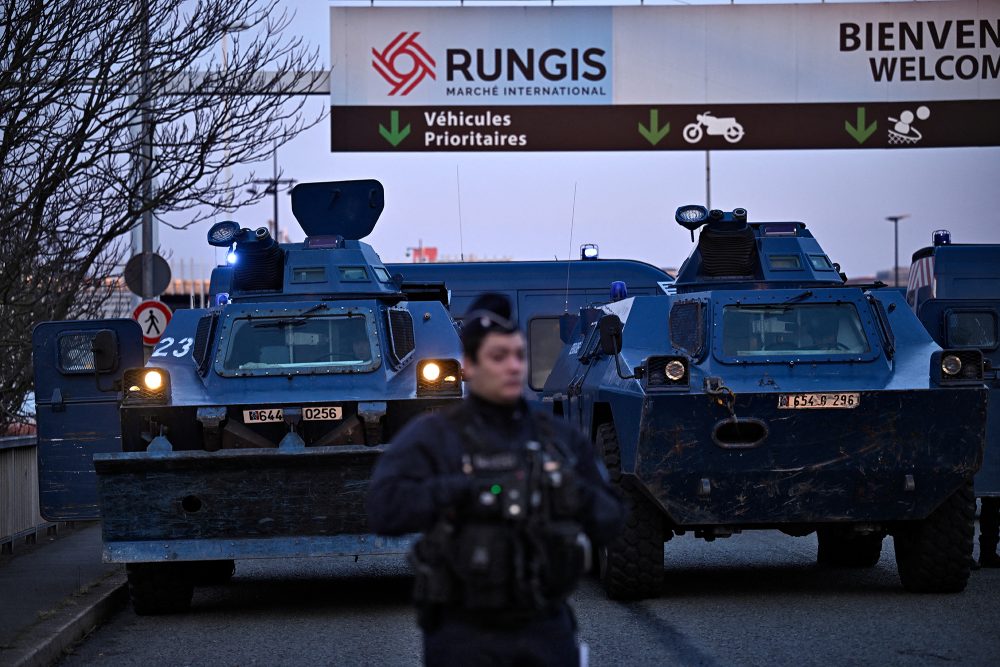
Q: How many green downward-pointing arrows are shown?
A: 3